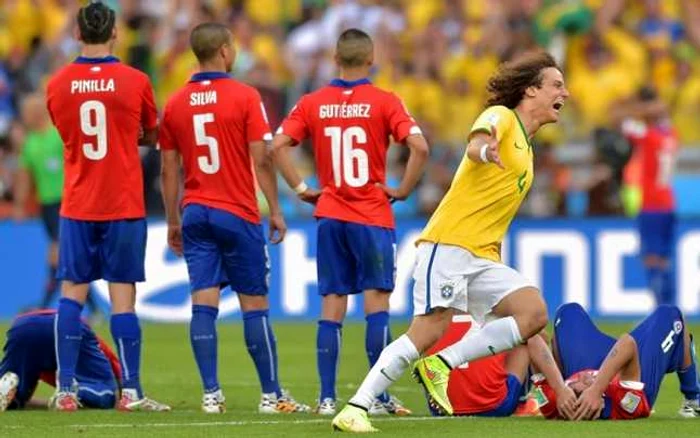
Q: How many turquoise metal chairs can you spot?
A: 0